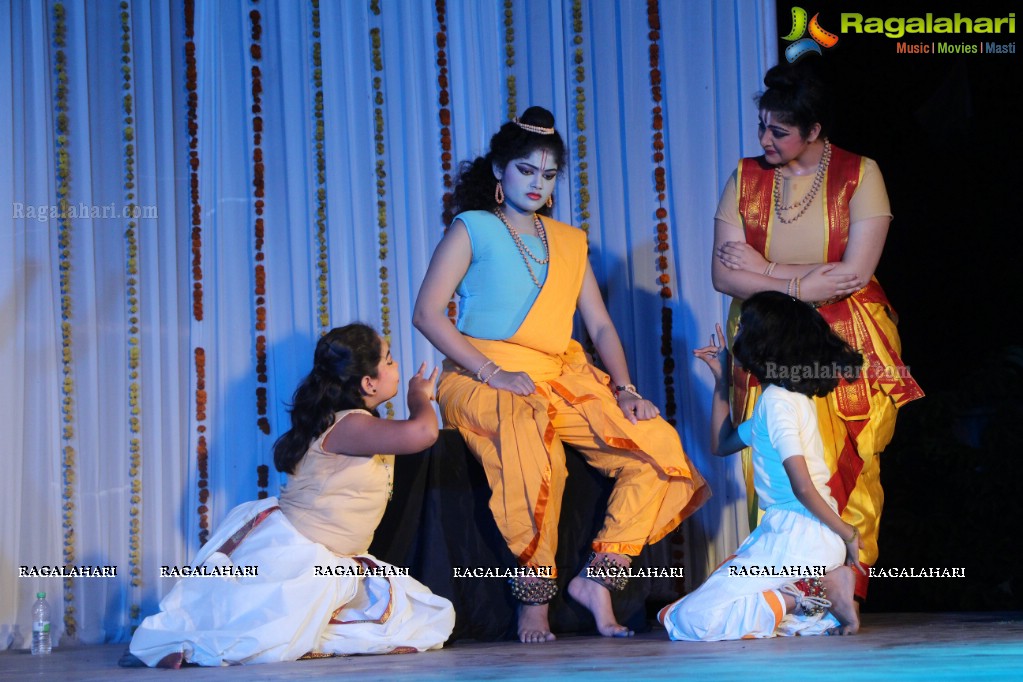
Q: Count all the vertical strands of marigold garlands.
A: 10